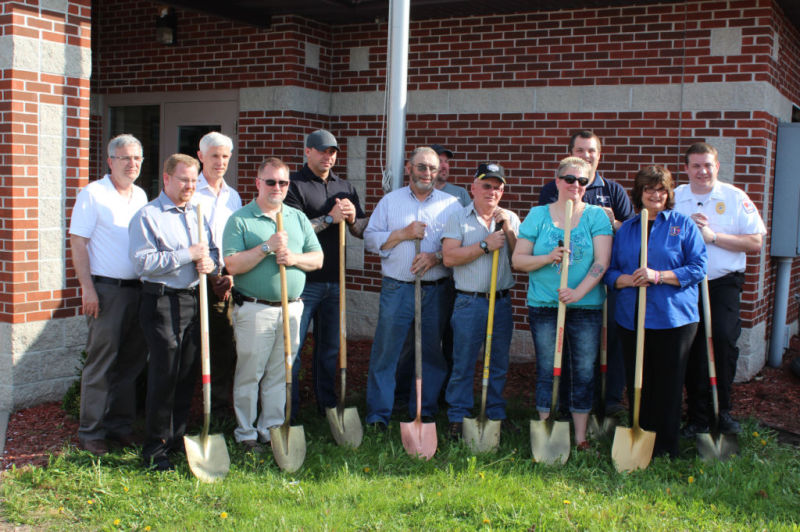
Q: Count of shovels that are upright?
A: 9